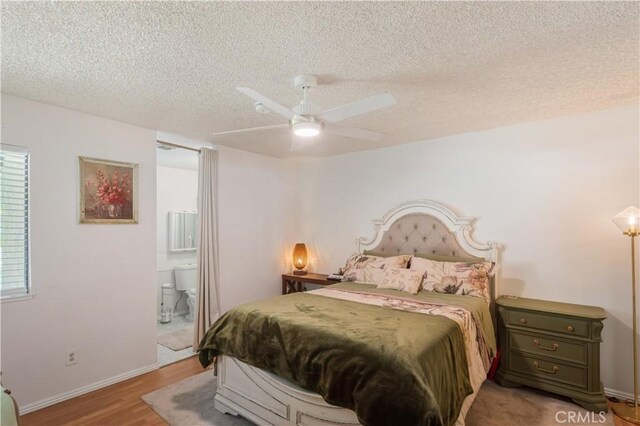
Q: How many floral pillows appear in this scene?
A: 3